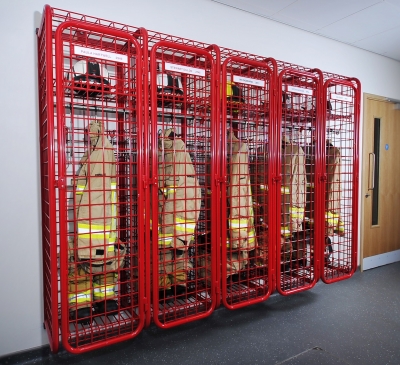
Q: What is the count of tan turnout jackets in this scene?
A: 5